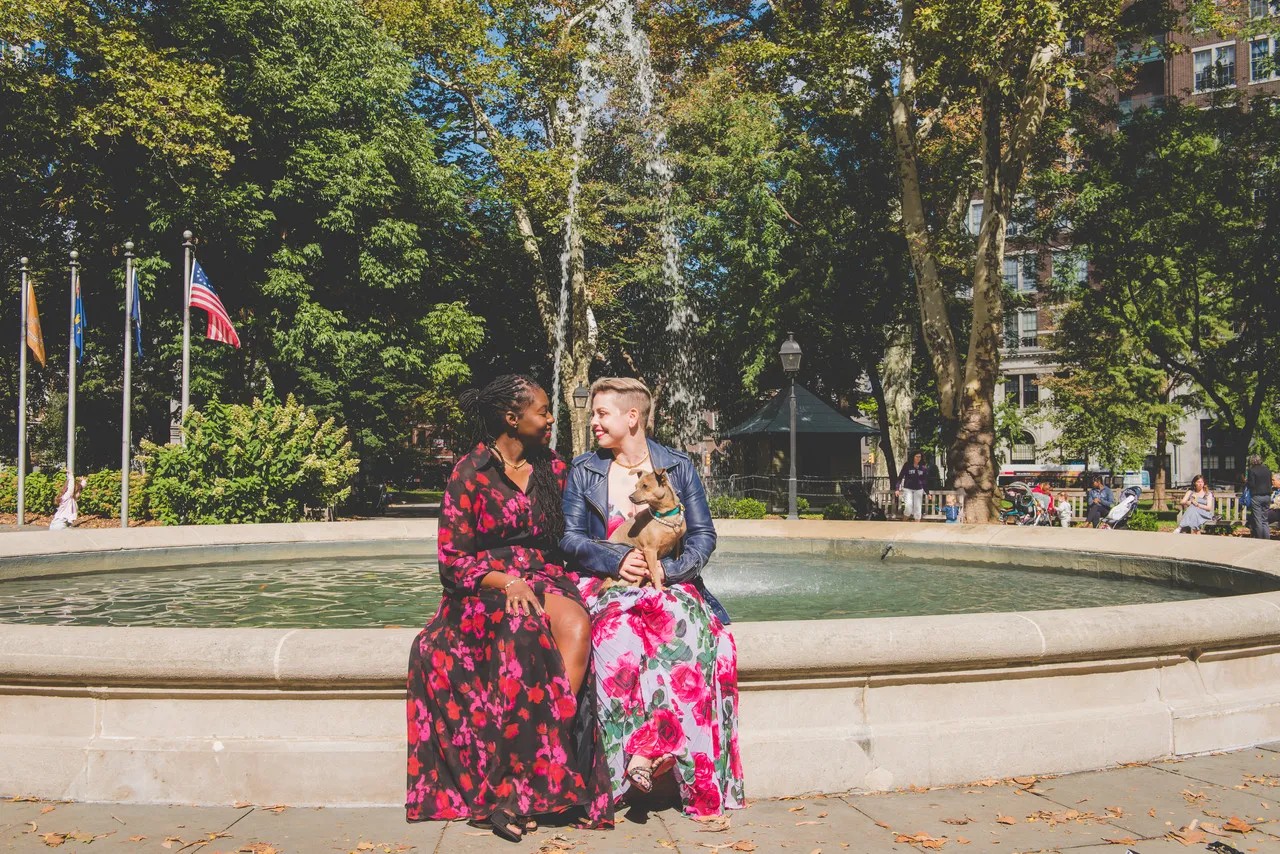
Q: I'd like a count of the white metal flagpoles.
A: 4